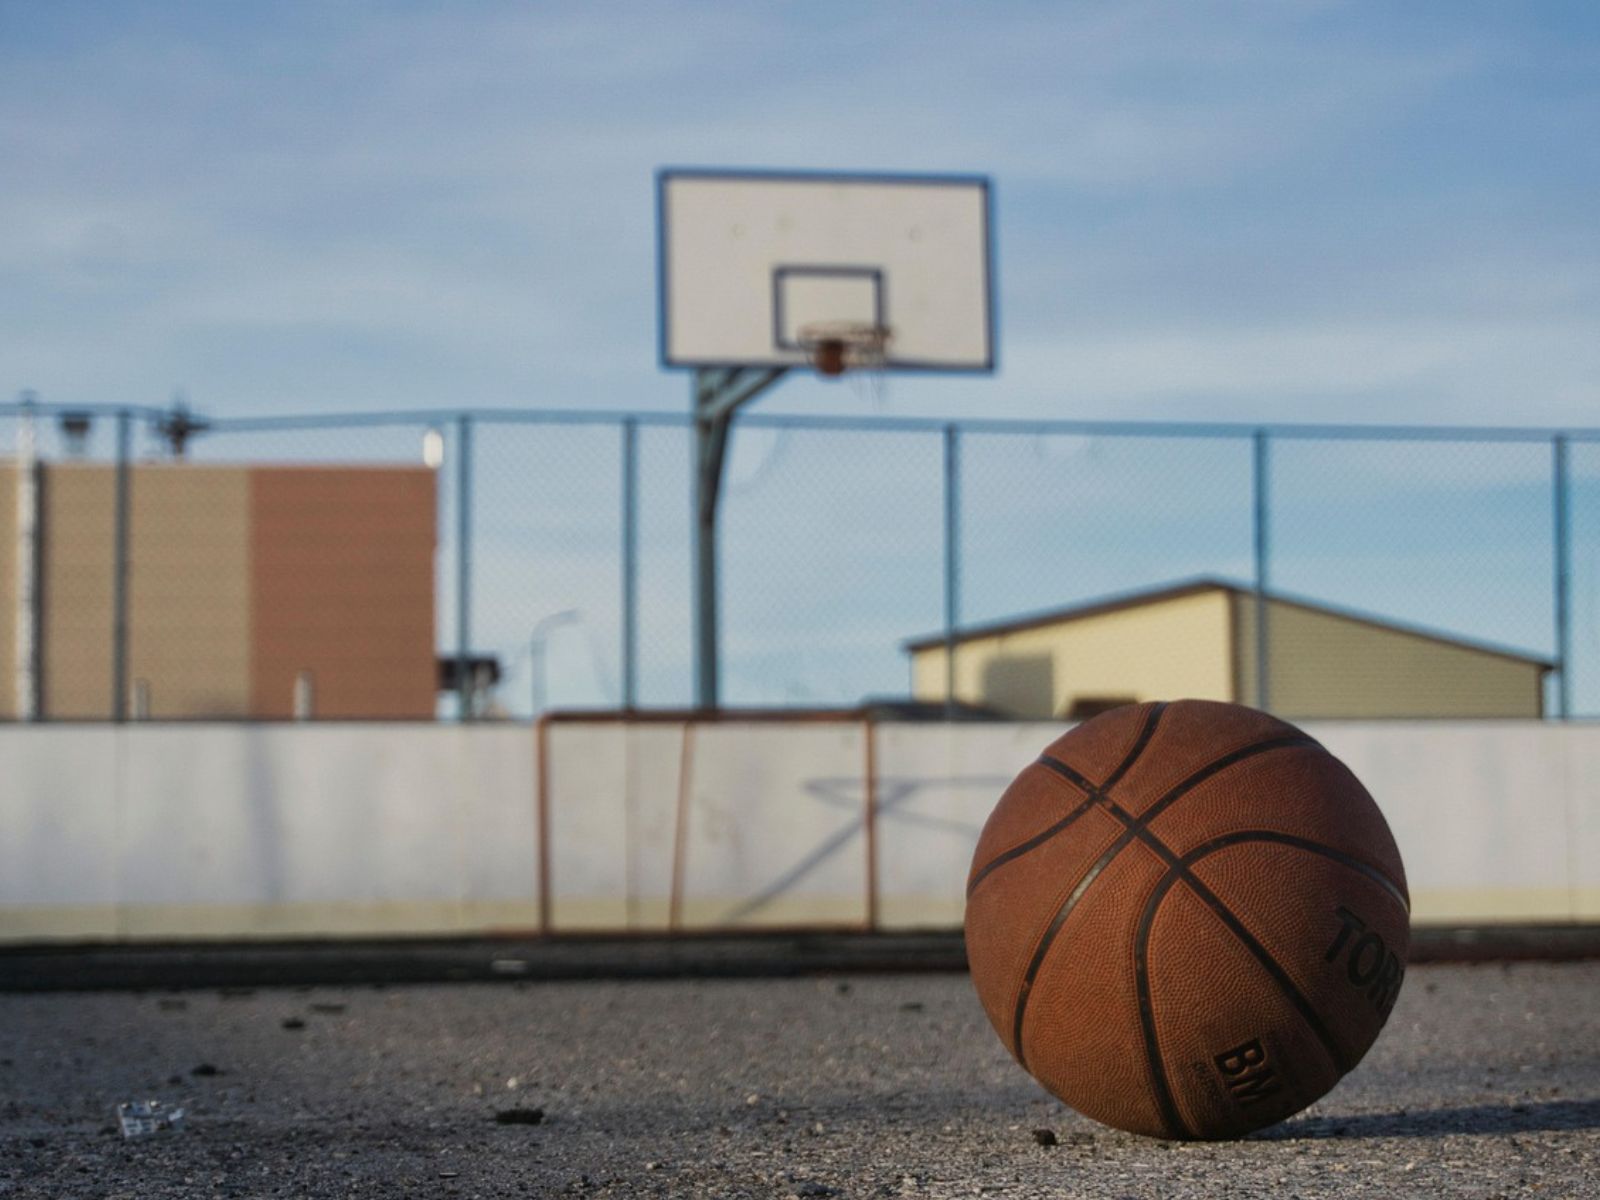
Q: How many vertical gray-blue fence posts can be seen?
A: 6